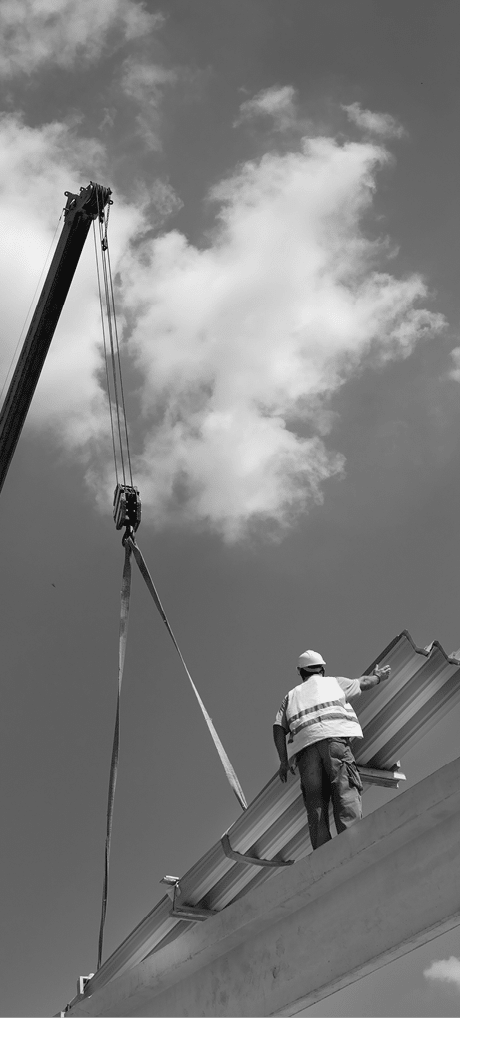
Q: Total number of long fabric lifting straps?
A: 2